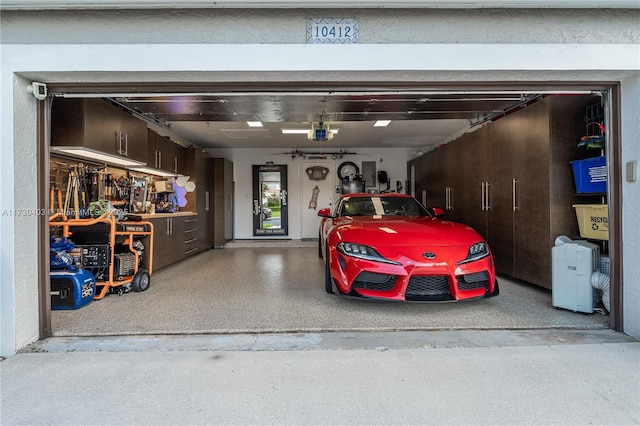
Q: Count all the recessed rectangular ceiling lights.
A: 3